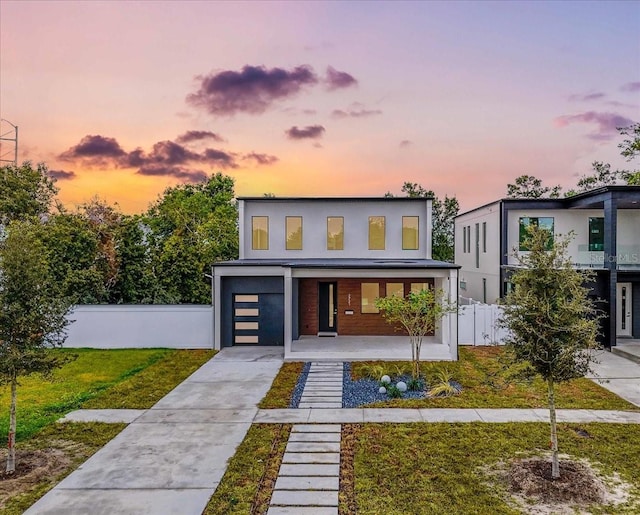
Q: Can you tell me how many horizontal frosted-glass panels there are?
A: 4